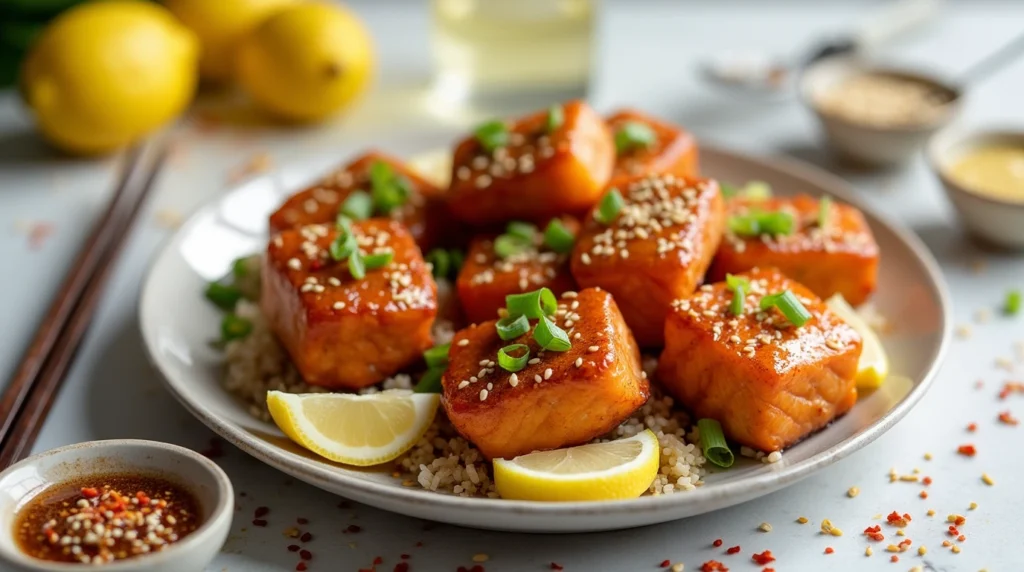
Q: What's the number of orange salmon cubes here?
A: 9